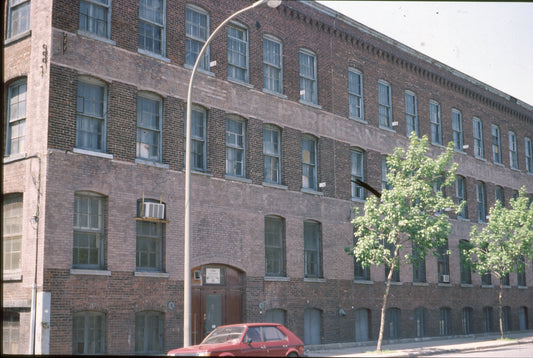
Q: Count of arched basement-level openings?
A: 12